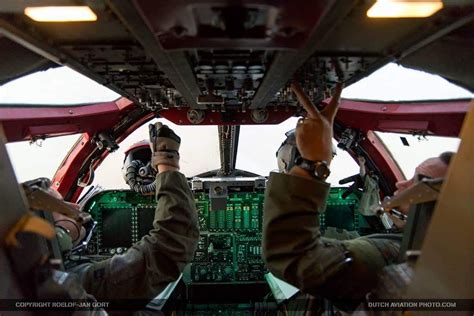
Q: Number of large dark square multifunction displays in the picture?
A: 3